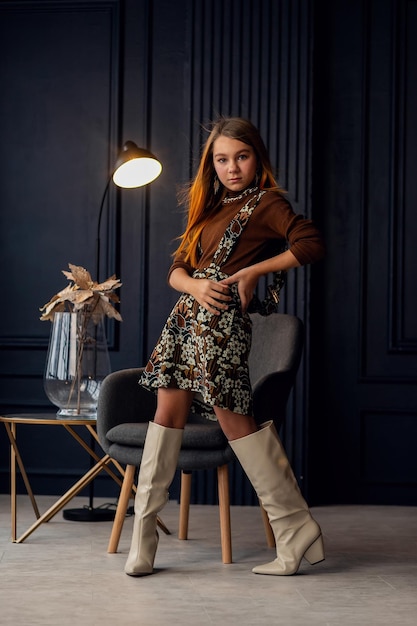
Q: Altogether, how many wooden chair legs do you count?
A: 4